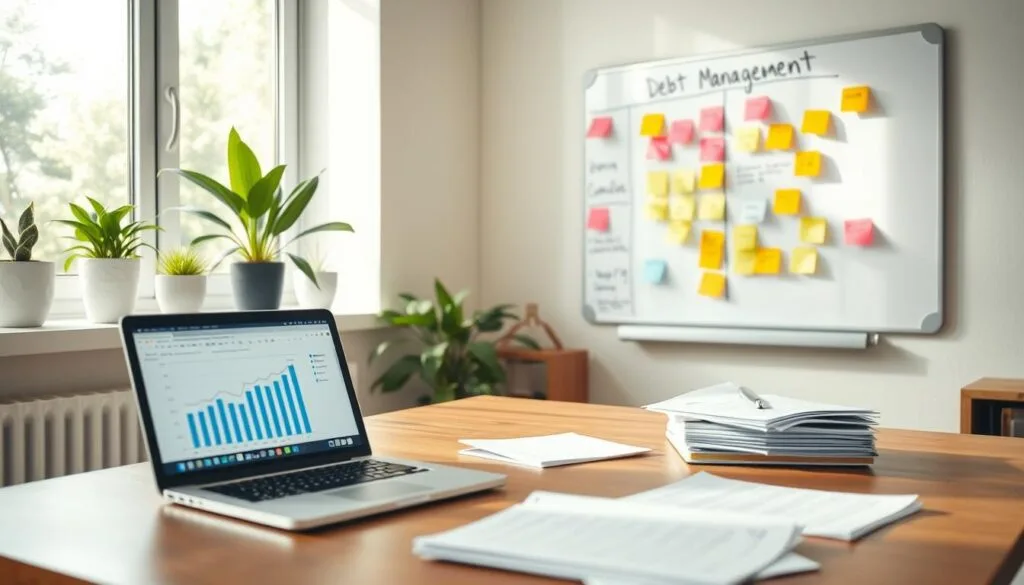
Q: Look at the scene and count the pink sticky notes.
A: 8